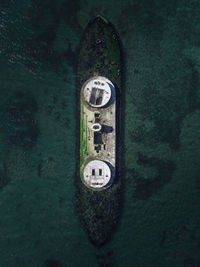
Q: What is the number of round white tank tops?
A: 2